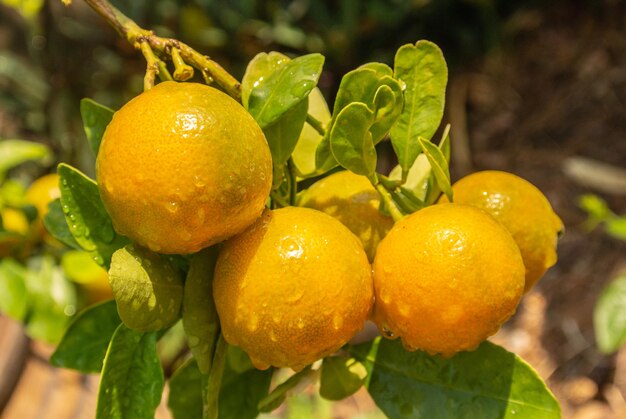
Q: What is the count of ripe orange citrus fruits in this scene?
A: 5